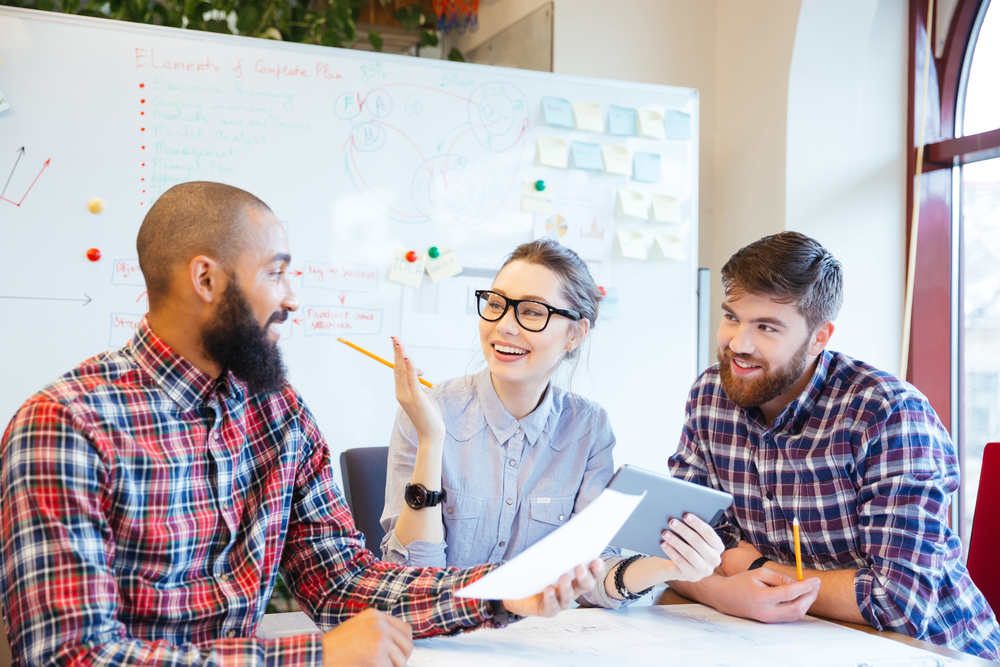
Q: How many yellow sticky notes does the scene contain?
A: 11